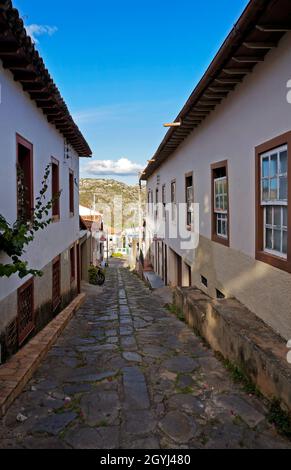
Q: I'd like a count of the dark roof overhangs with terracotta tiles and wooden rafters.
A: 2